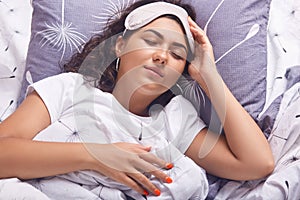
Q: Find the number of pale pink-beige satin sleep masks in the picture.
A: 1